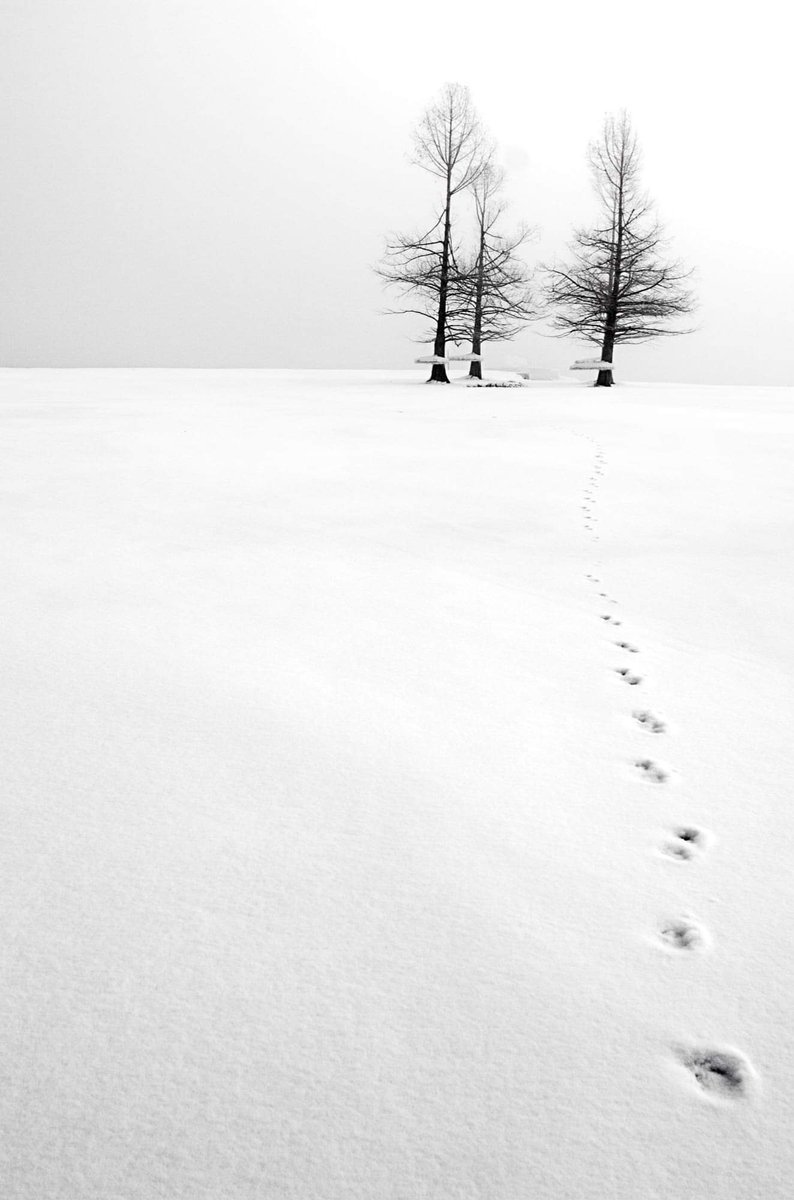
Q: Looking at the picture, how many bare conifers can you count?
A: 3